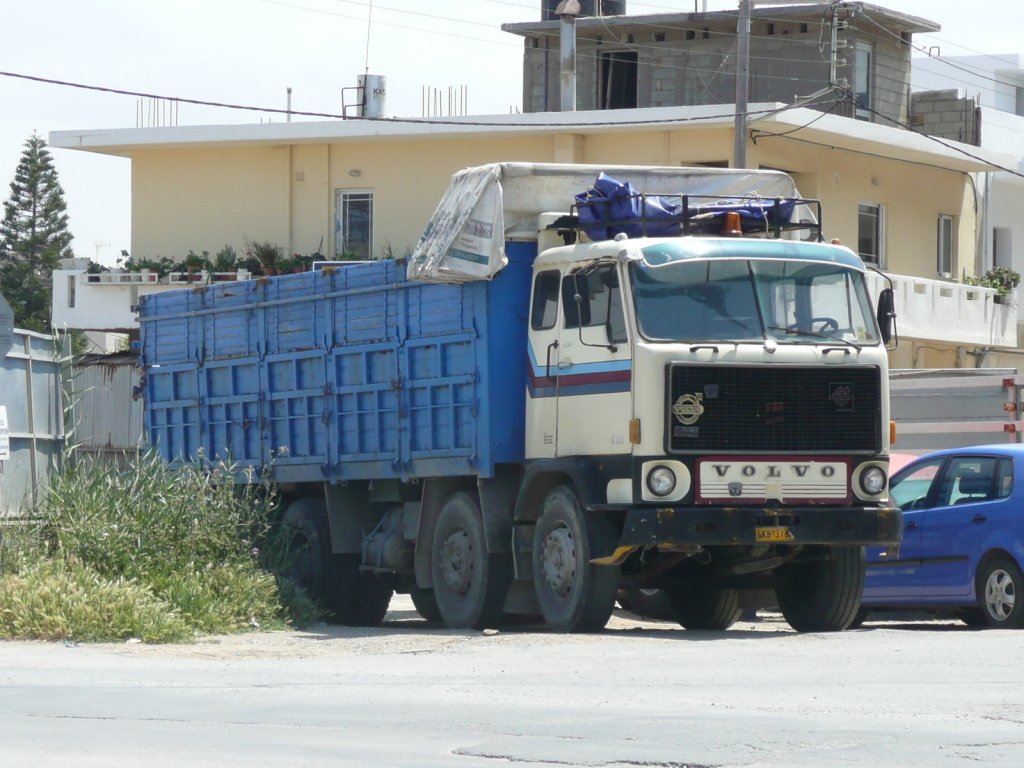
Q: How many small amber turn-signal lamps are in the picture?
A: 2